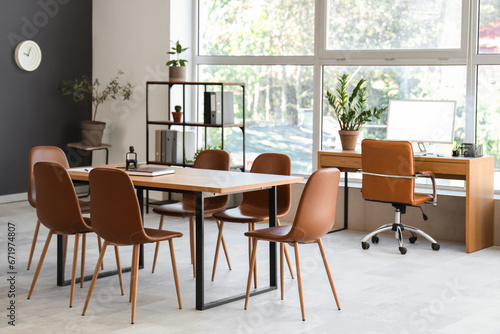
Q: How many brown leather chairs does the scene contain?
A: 7